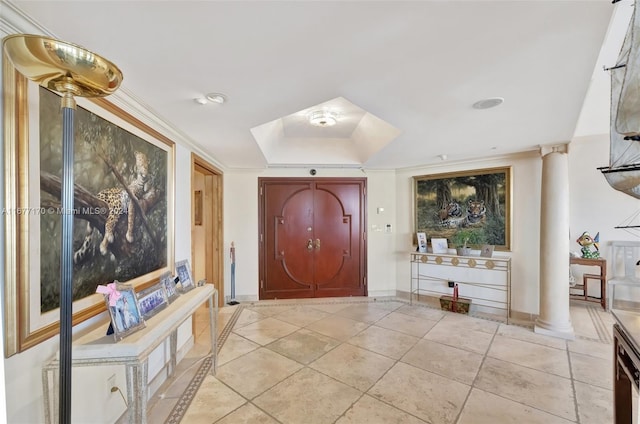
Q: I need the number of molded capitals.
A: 1